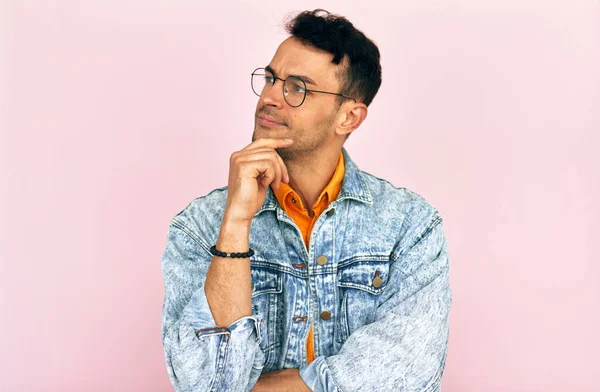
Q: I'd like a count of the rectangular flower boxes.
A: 0